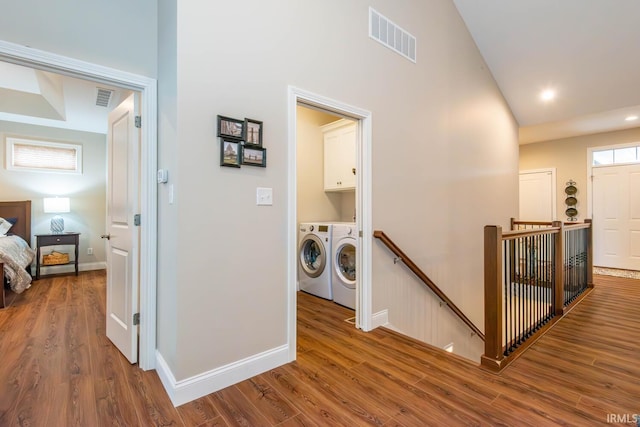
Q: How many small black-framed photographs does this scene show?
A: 4